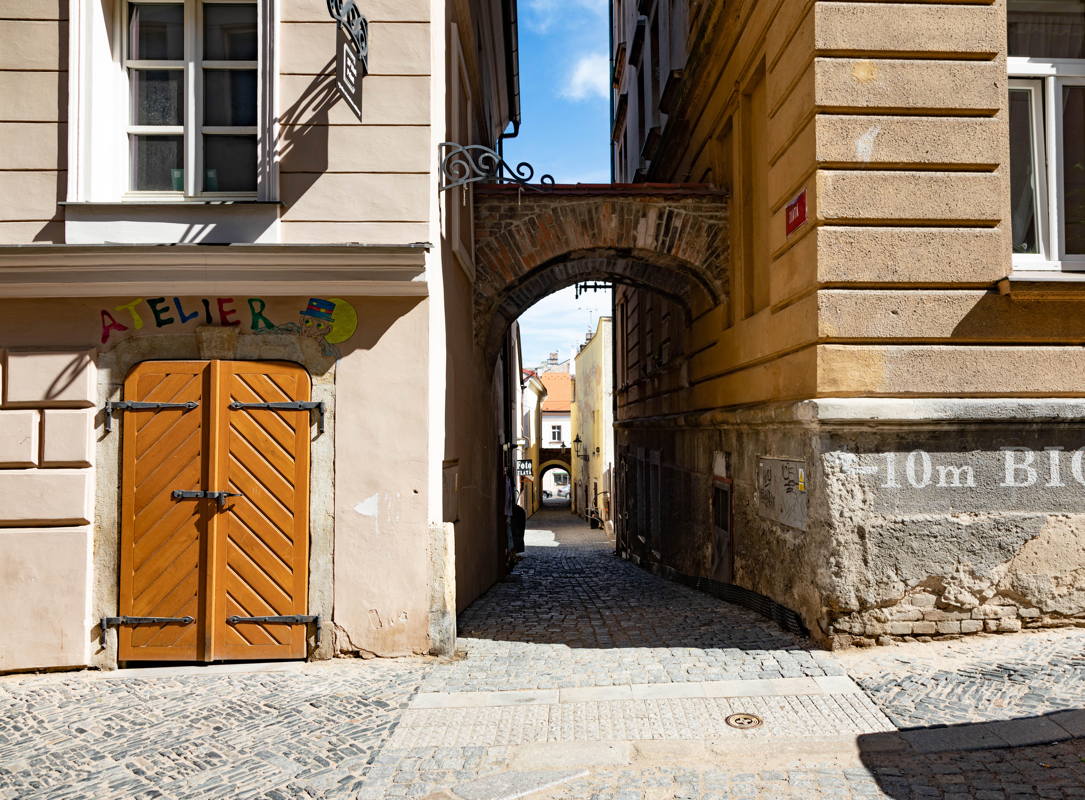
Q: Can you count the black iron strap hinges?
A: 4